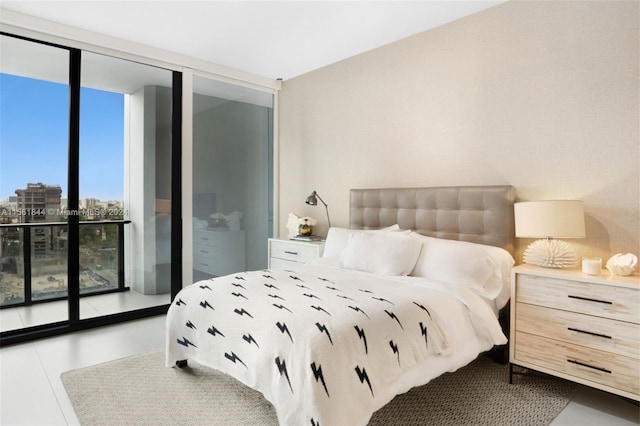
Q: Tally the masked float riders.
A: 0